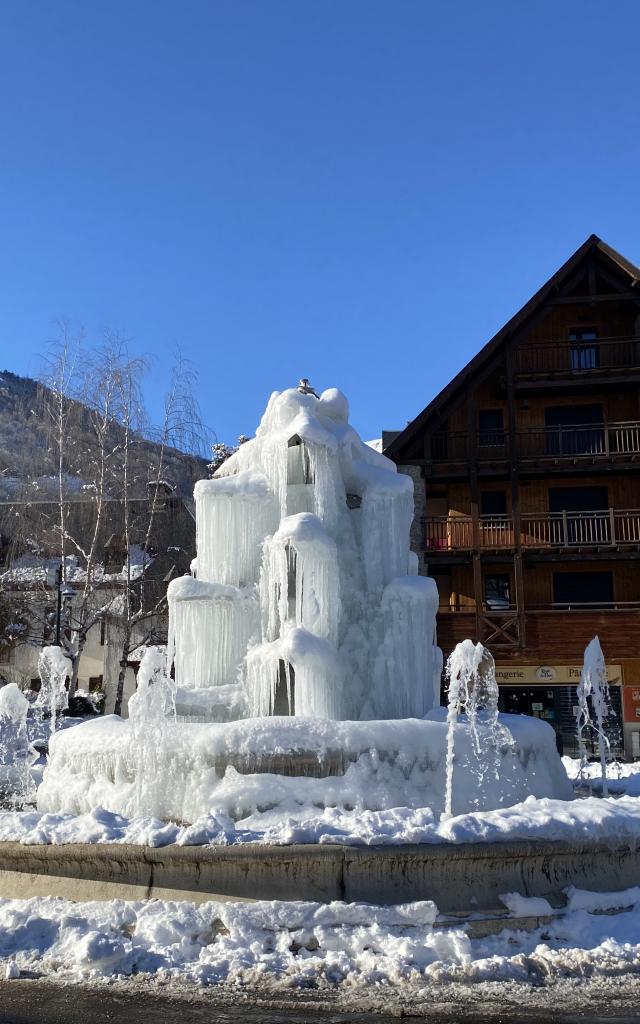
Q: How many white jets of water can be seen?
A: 5